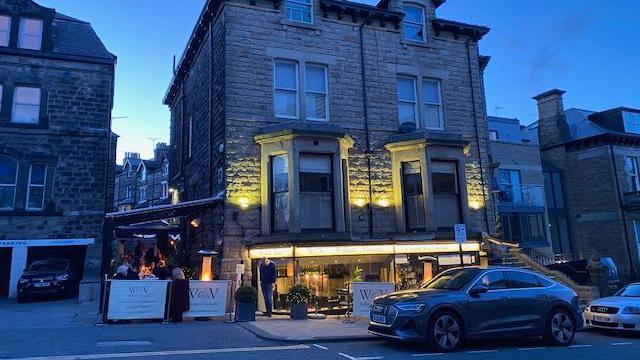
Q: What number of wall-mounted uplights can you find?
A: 4